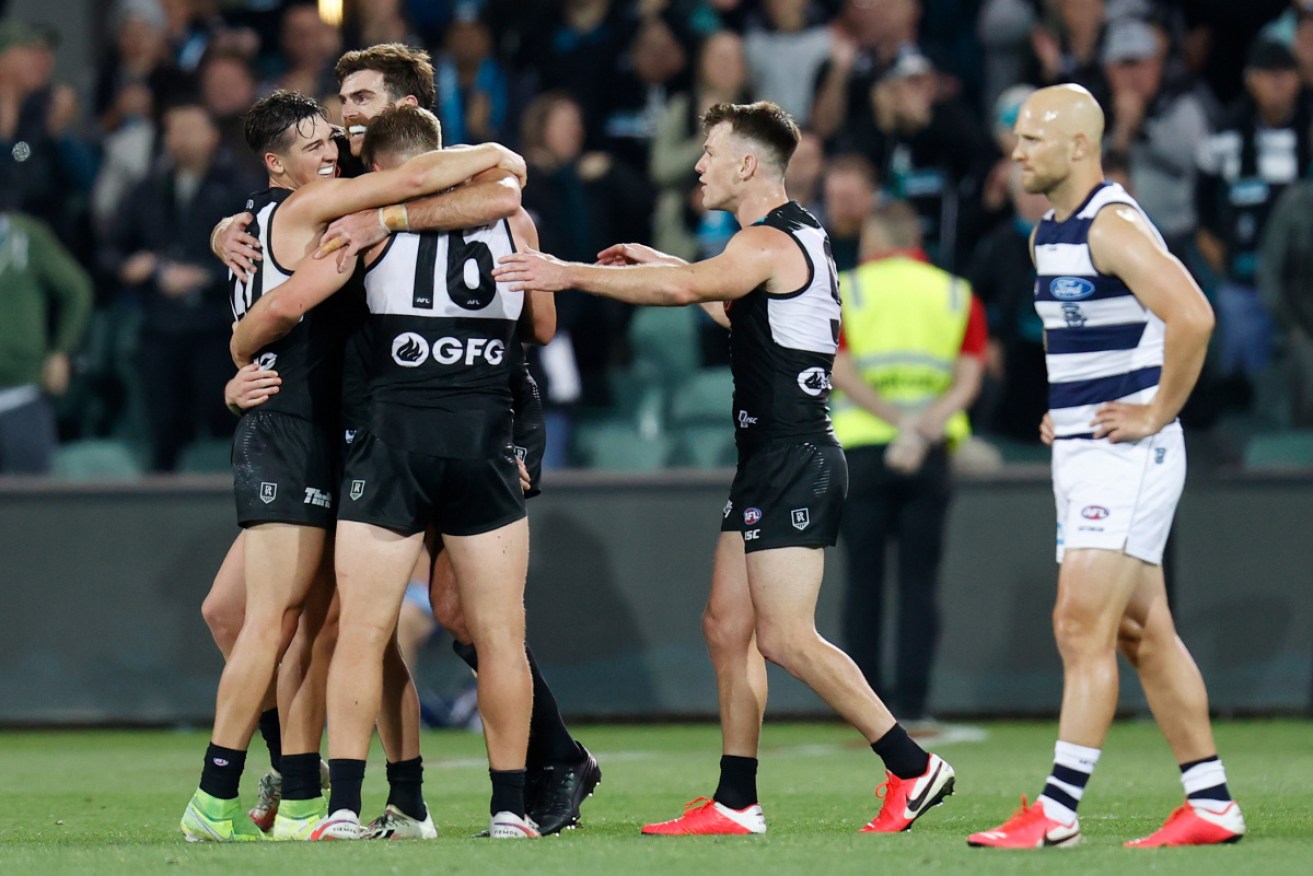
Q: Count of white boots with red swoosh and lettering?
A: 2